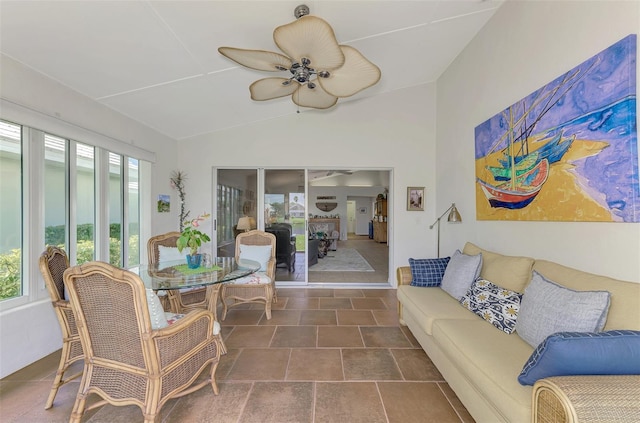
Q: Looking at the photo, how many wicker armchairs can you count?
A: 4